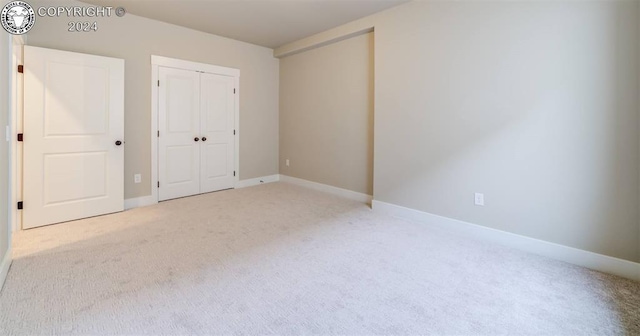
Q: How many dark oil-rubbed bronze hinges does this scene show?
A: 9